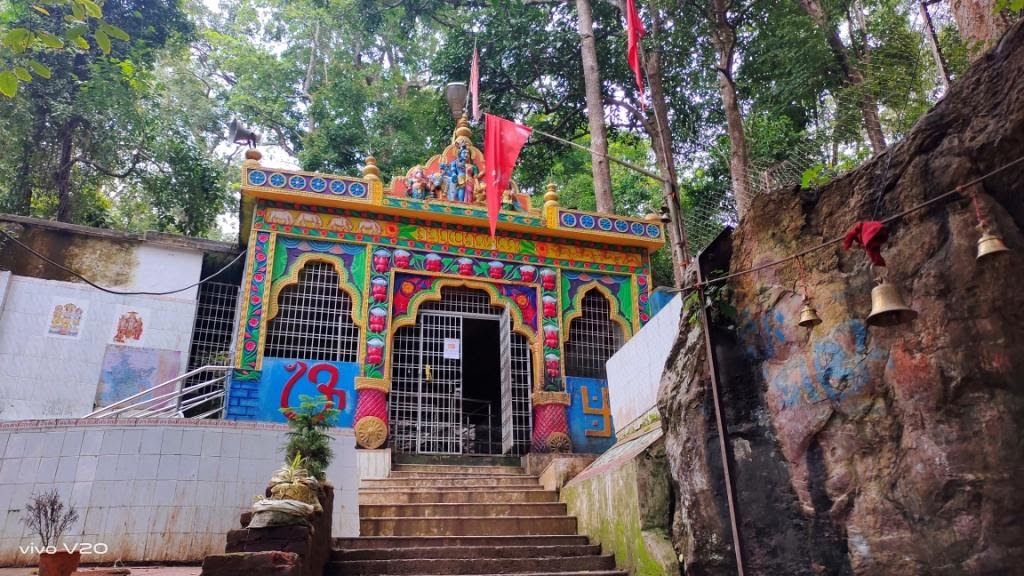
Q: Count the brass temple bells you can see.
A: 3